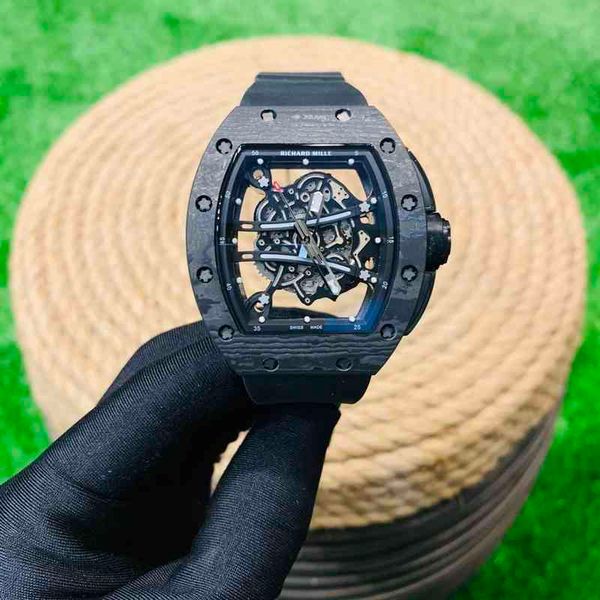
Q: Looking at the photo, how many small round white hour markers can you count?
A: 12